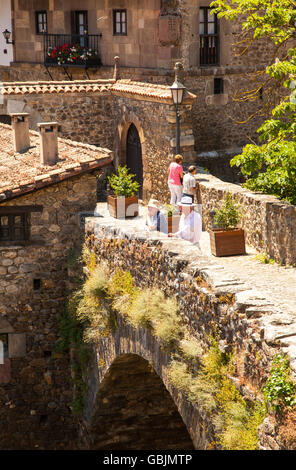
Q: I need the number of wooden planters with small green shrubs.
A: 3